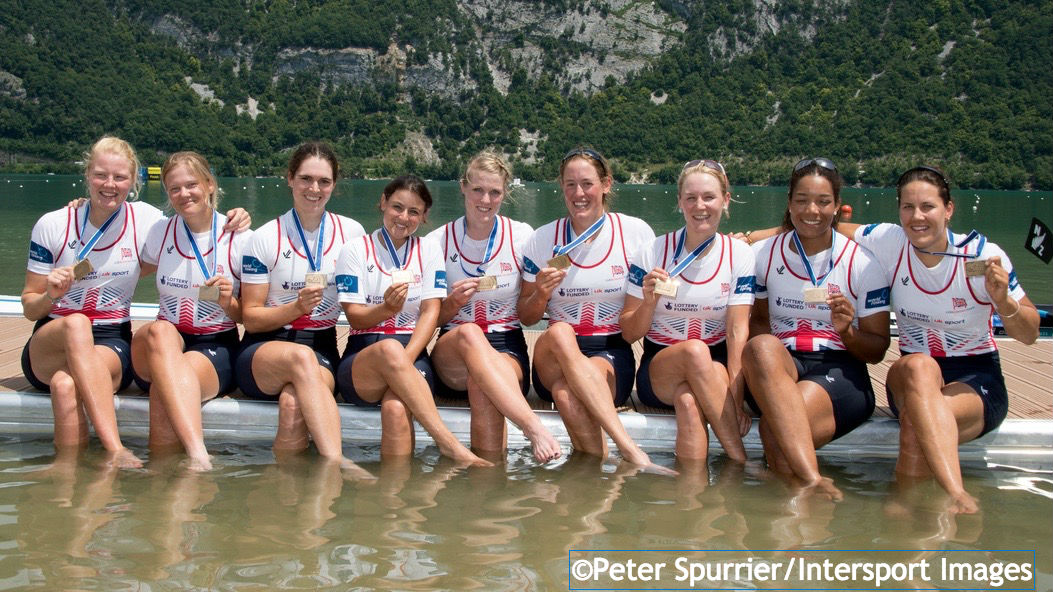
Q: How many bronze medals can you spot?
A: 9